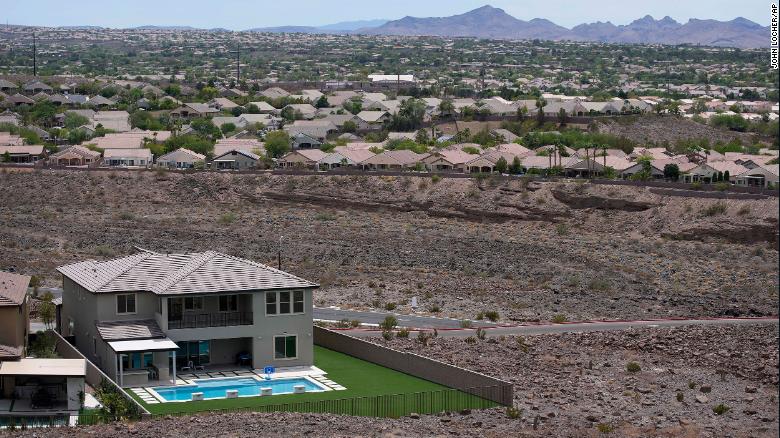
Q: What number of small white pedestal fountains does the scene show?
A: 4